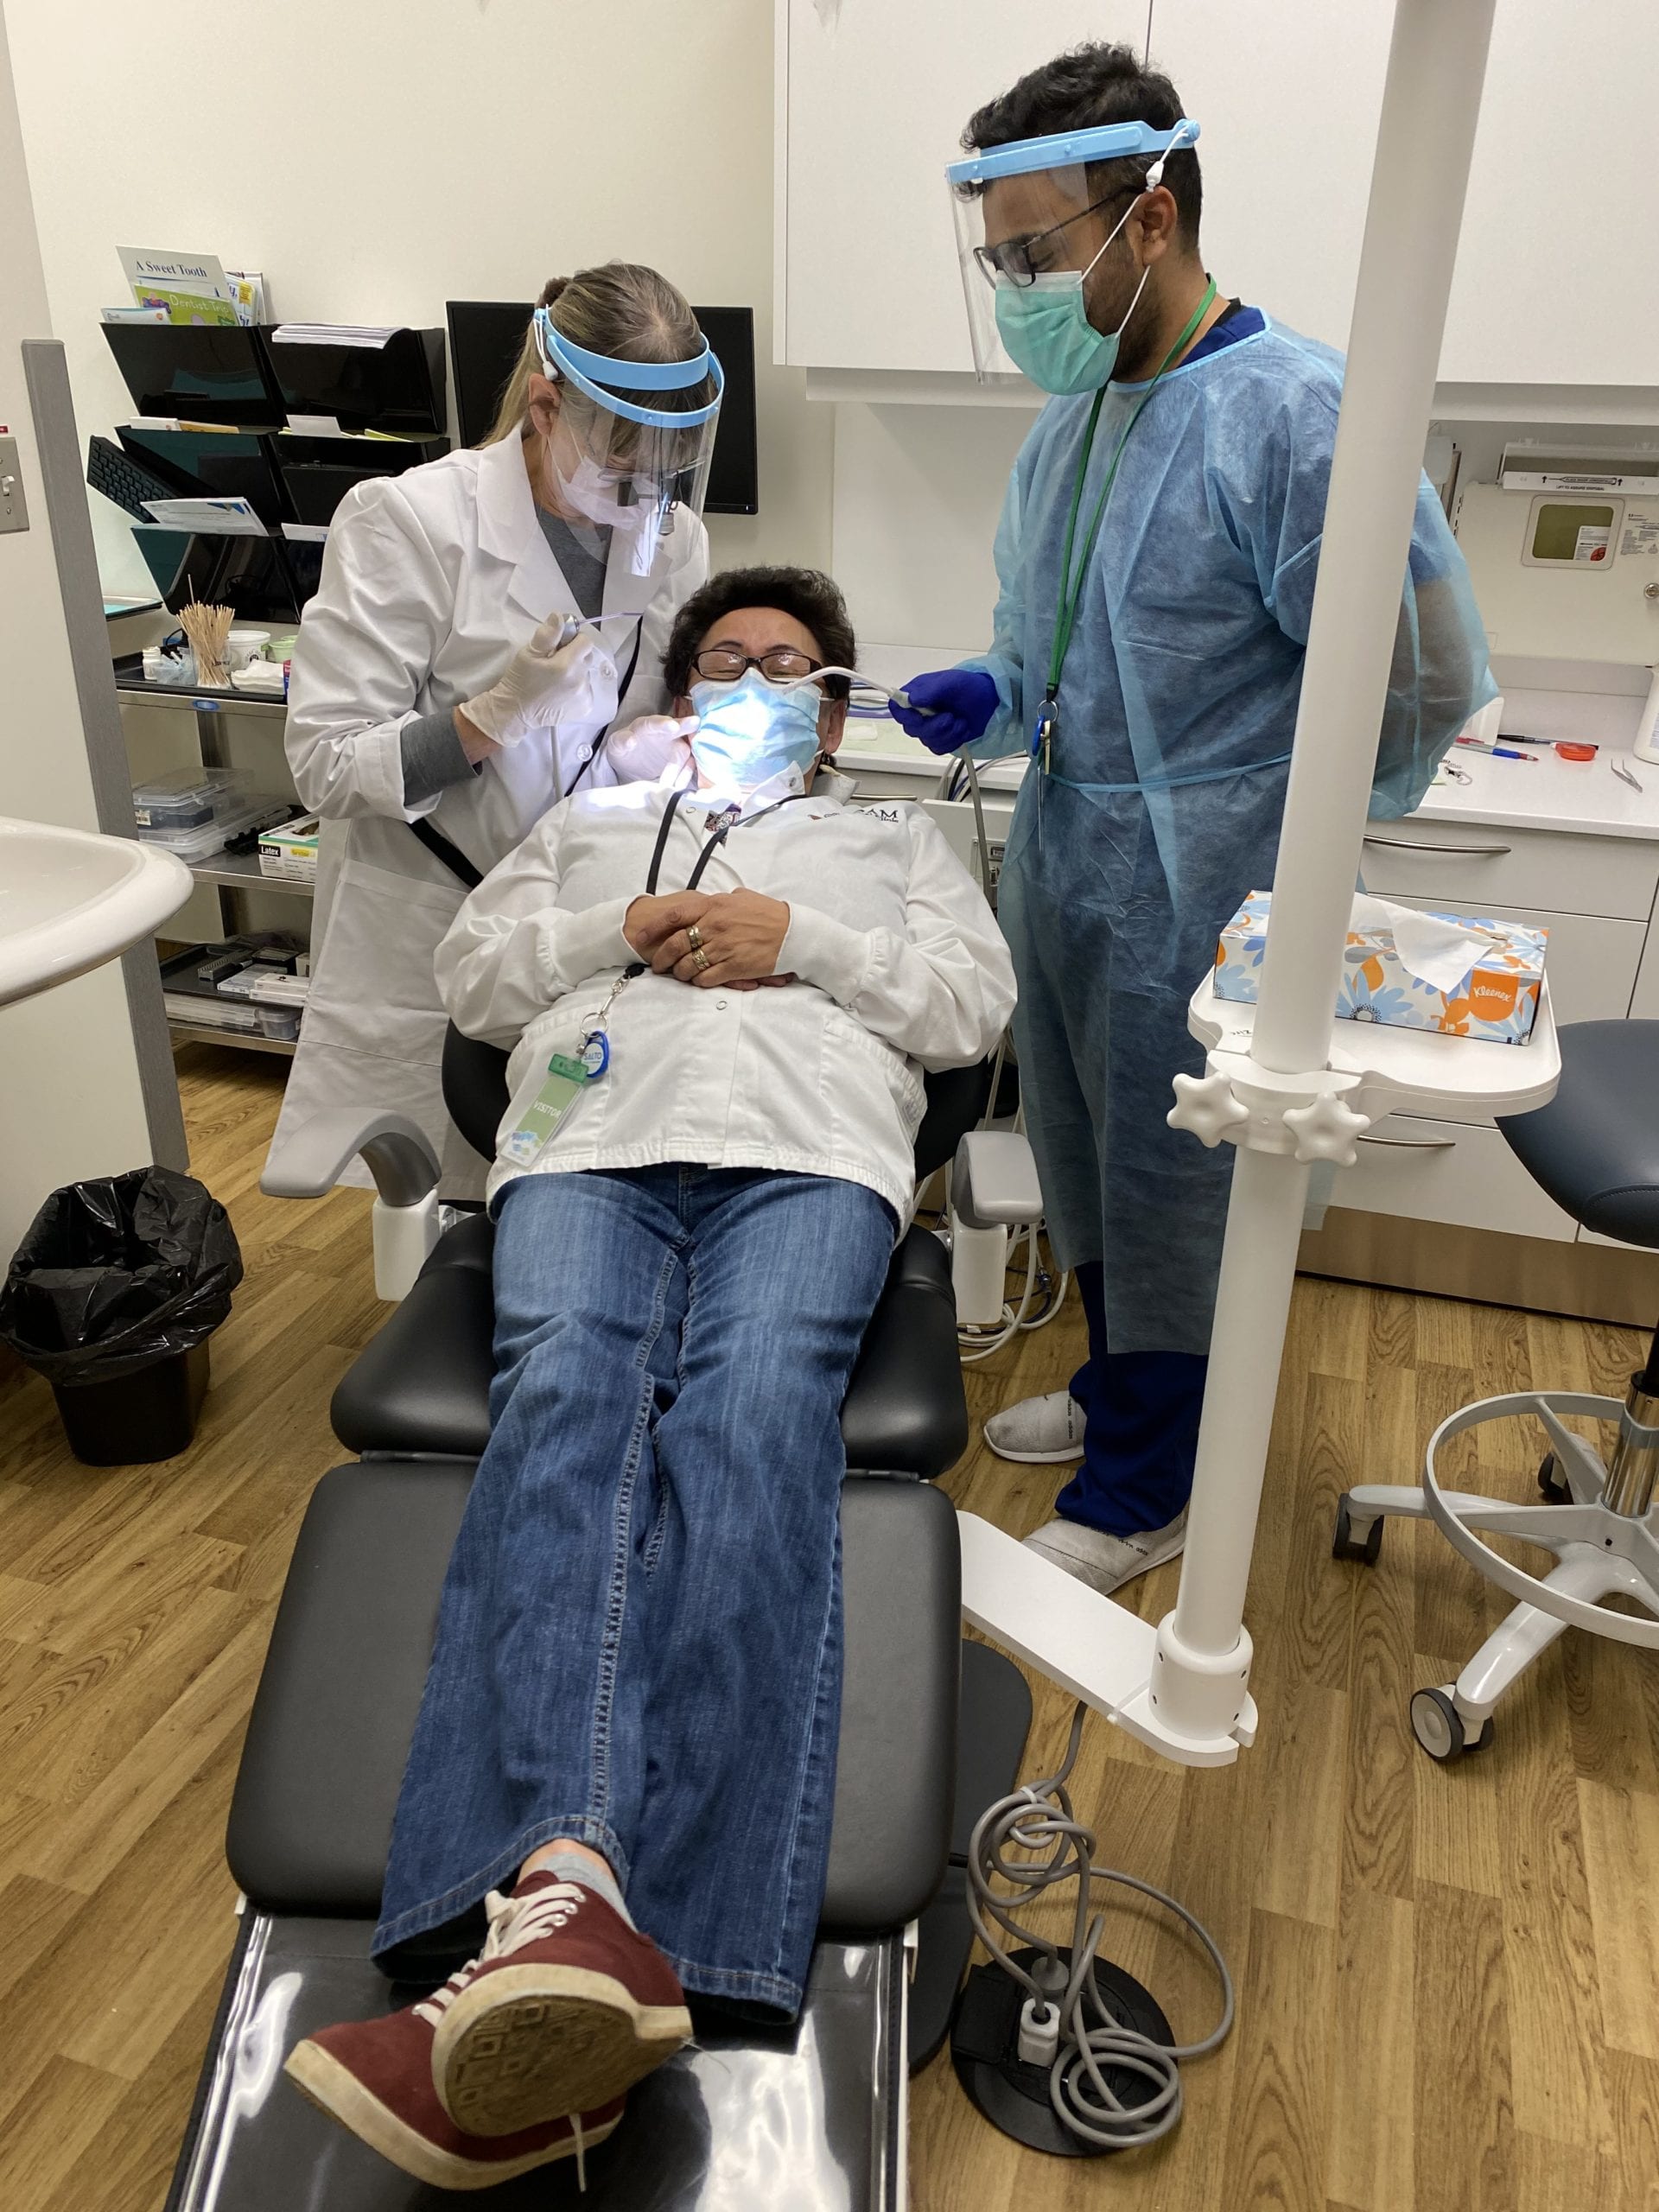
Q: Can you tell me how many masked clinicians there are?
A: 2